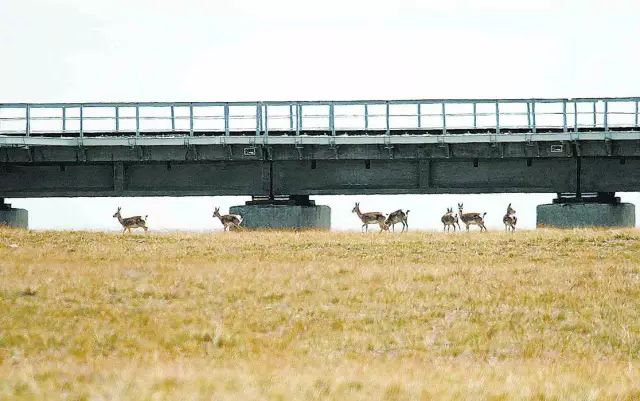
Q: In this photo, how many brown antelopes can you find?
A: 7